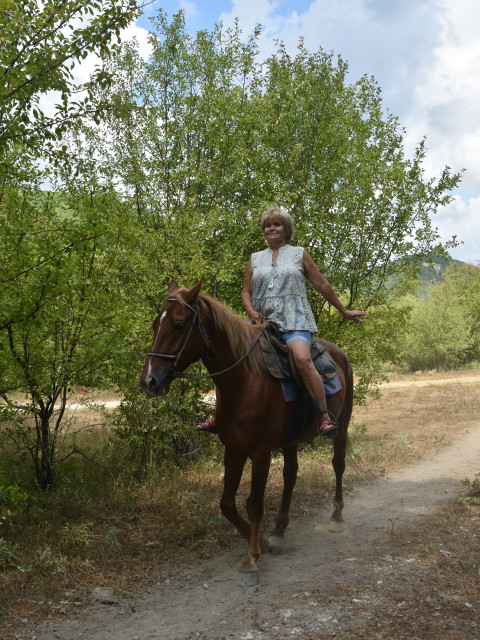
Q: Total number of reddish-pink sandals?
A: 2